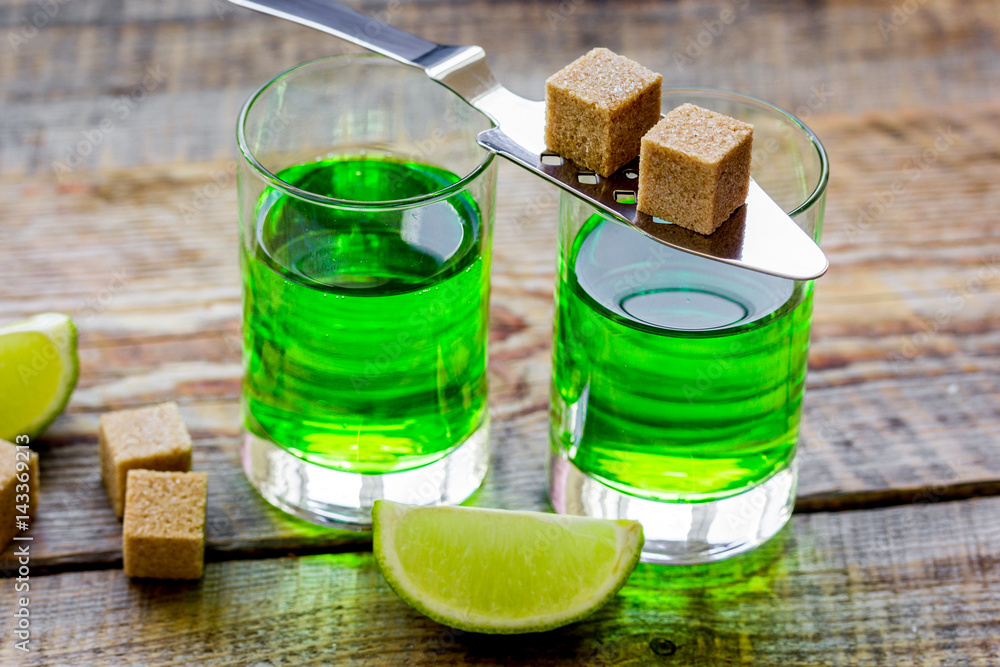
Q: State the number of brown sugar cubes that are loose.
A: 3